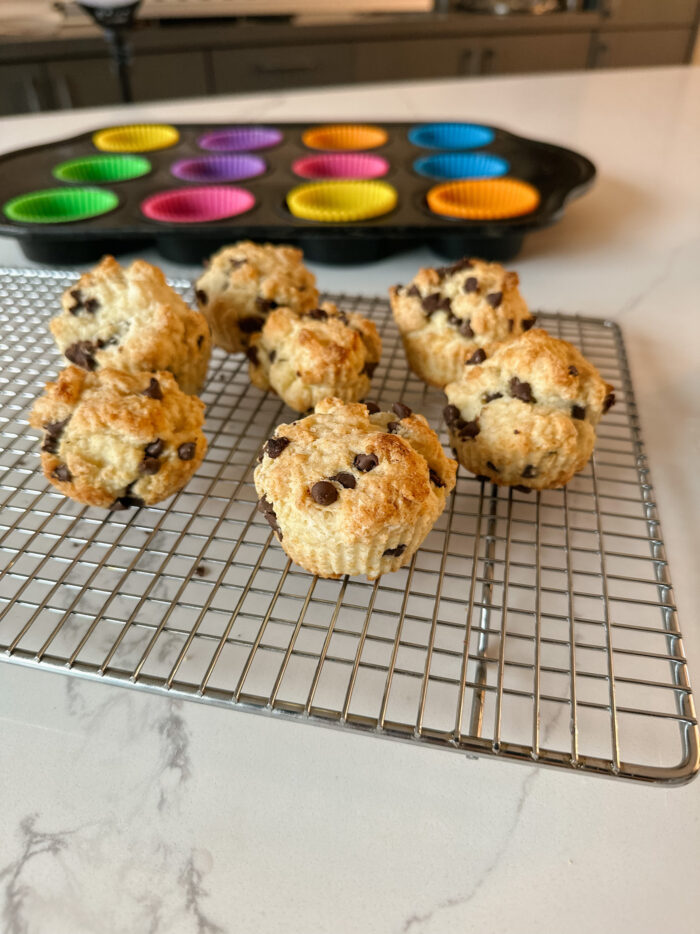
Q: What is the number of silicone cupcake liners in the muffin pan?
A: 12